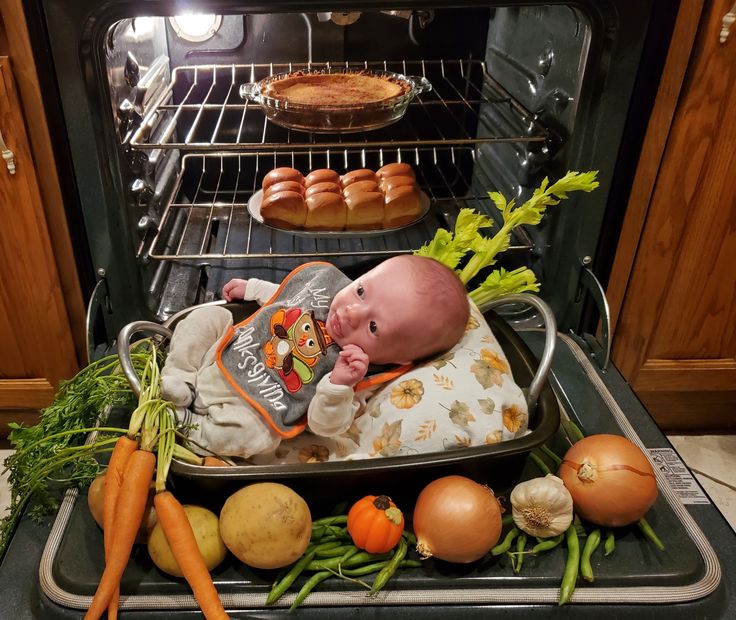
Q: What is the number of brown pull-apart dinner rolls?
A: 12